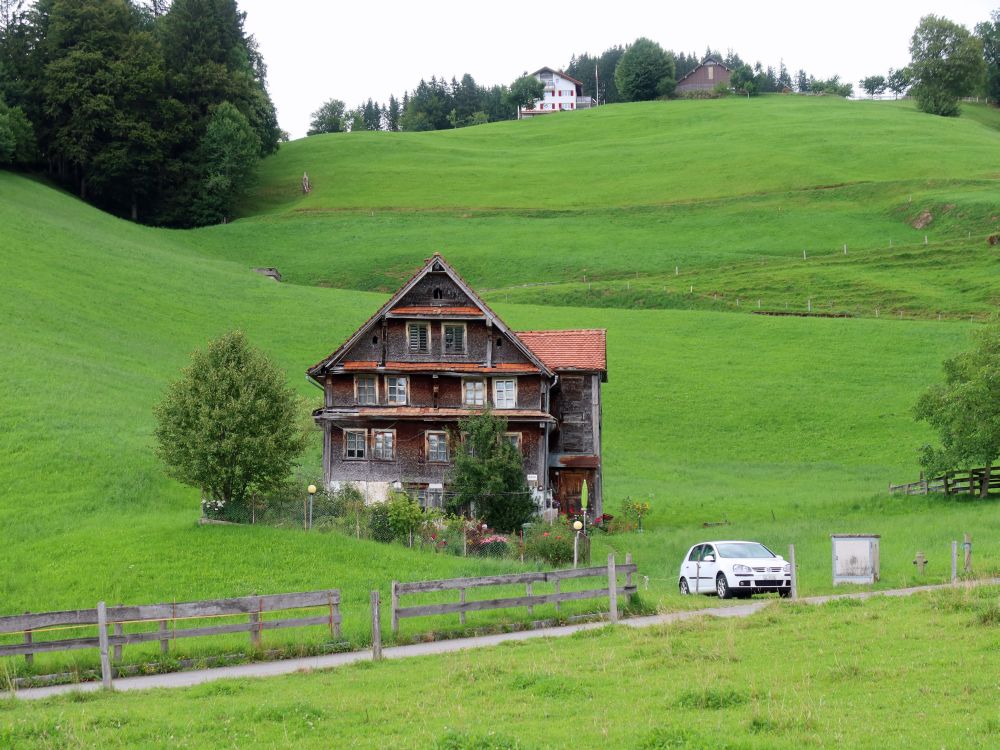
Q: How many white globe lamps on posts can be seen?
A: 2